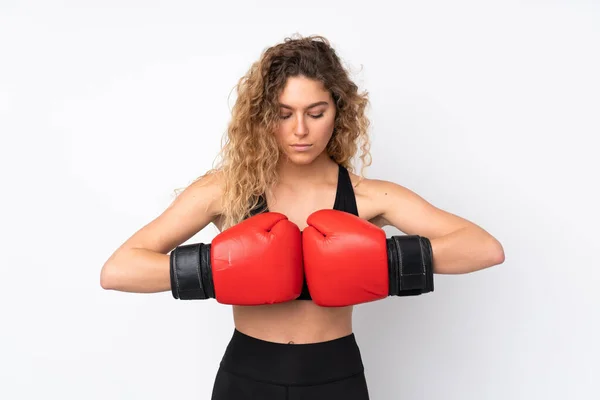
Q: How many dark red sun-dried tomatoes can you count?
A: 0